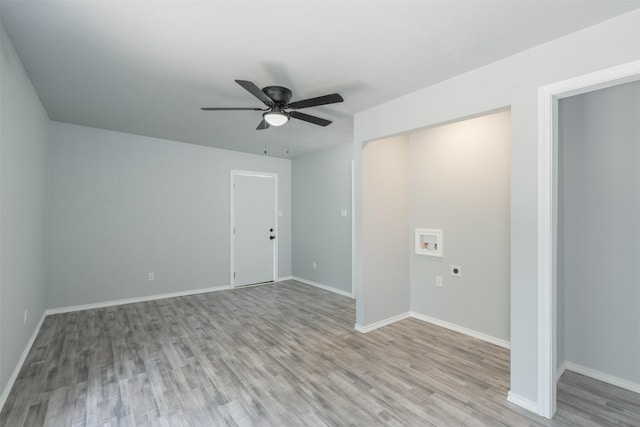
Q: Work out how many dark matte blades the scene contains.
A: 5